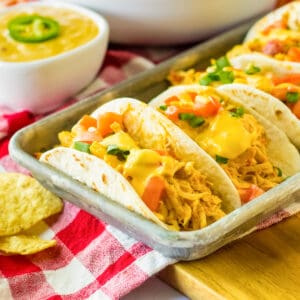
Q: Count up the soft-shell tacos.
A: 4